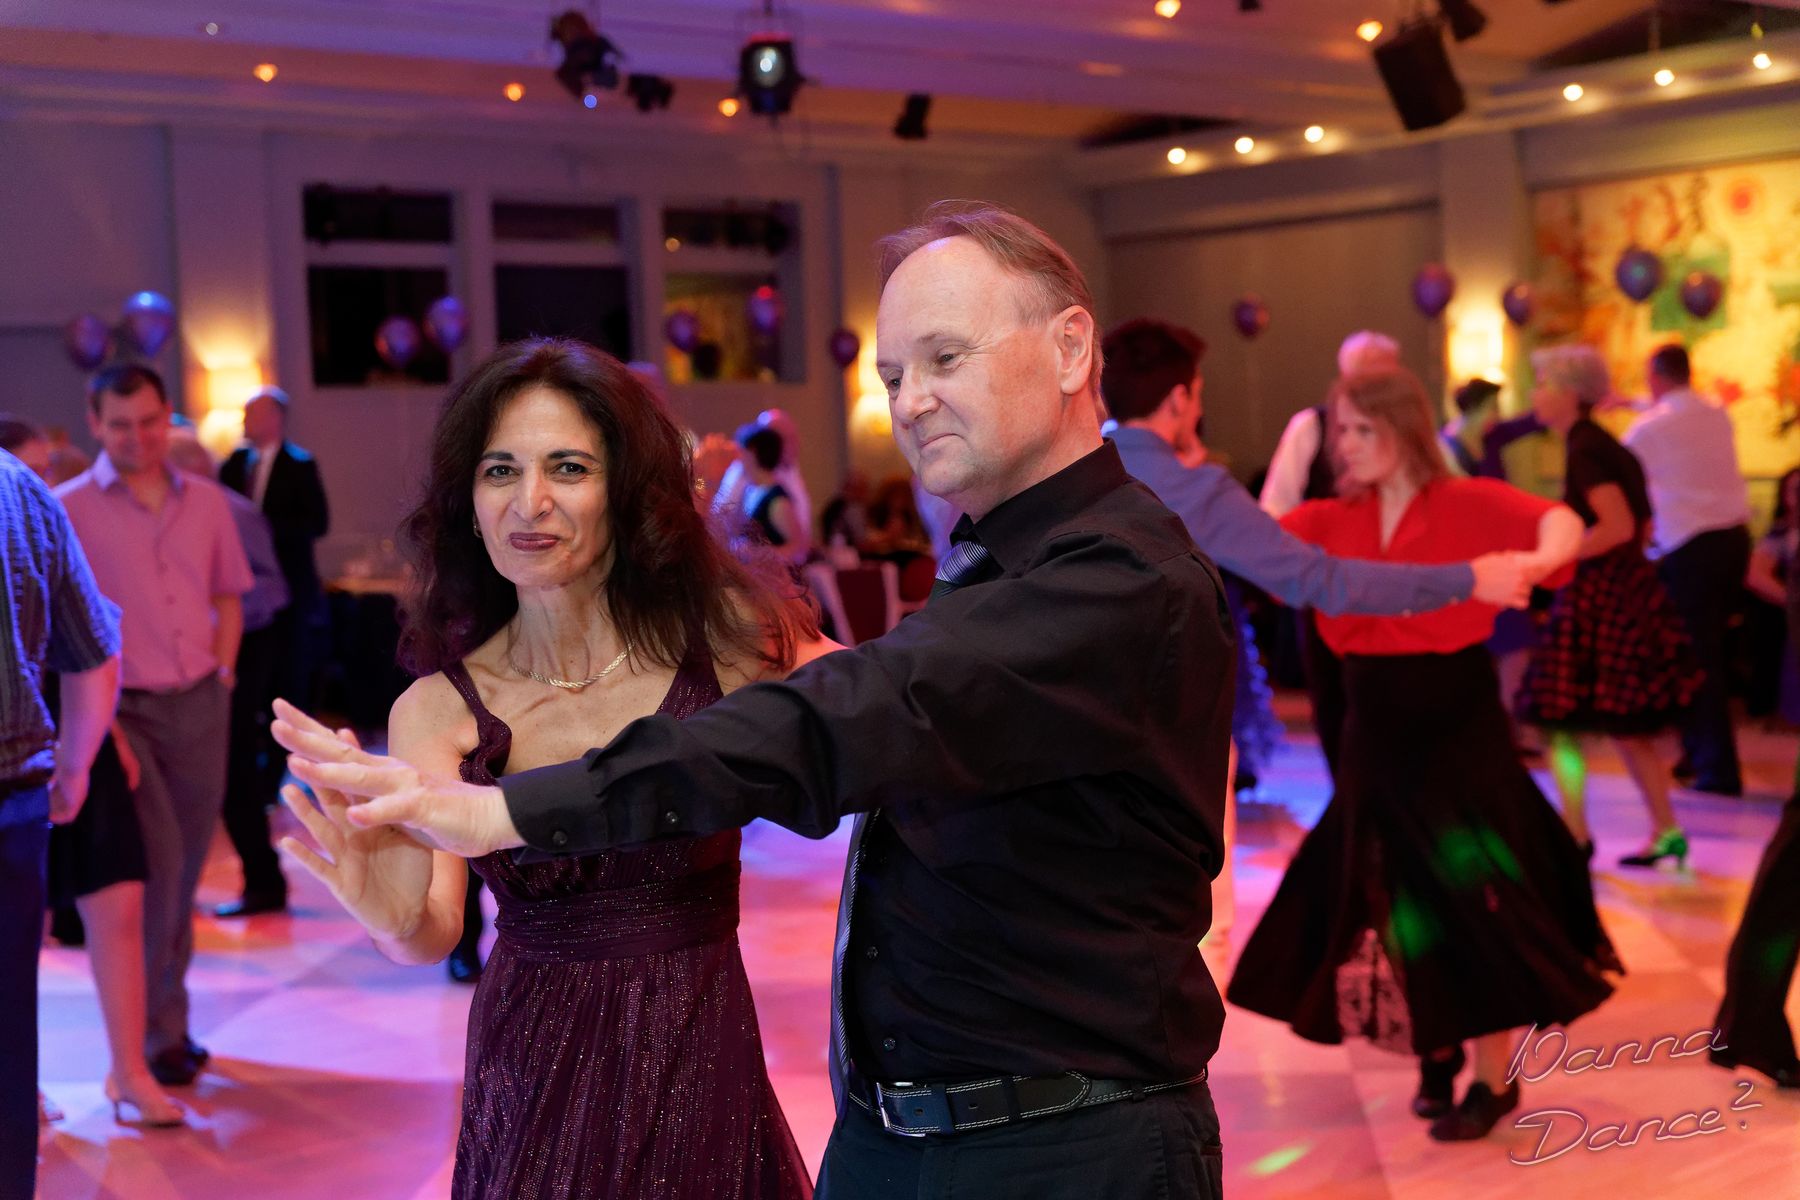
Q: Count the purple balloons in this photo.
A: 12